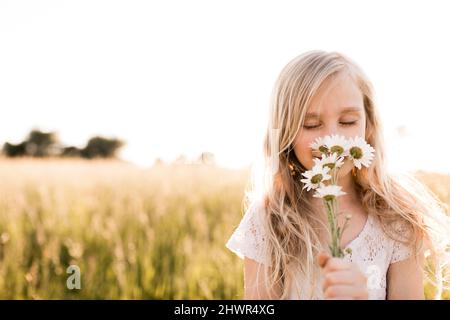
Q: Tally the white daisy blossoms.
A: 6